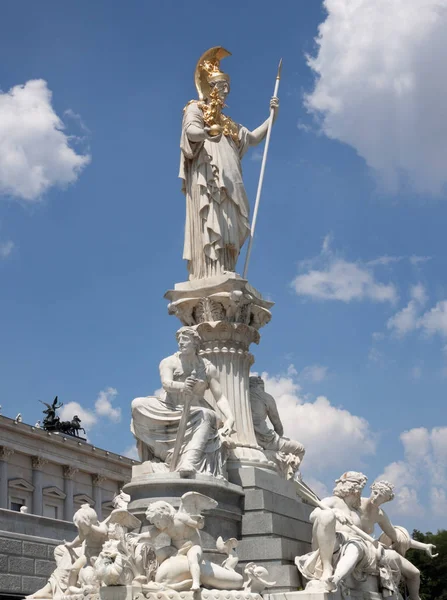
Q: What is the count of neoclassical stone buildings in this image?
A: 1